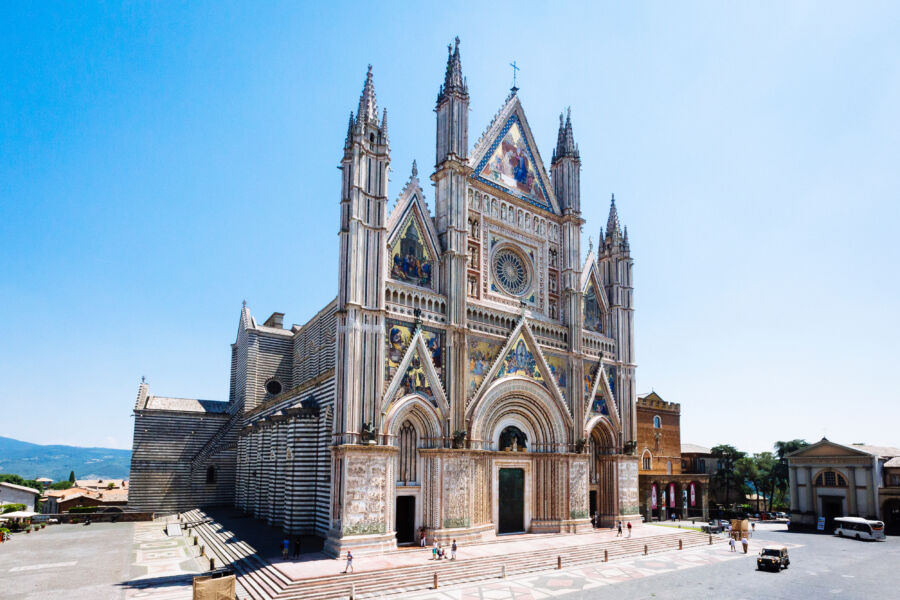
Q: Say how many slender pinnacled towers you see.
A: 4